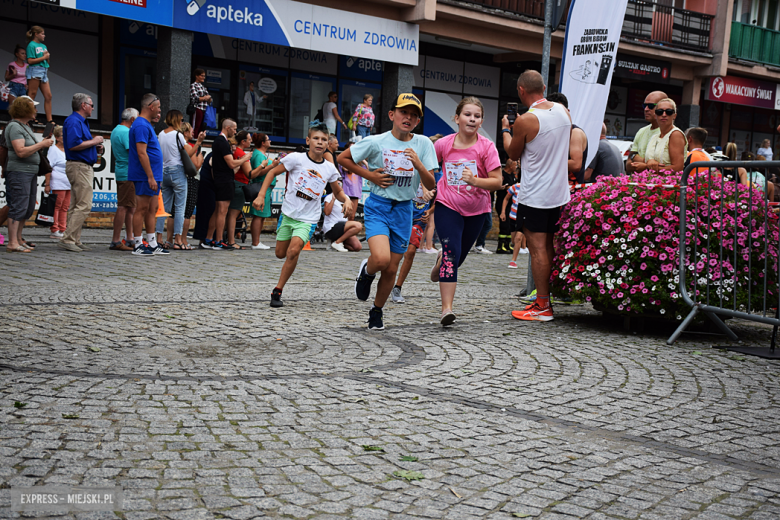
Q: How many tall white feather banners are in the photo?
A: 1